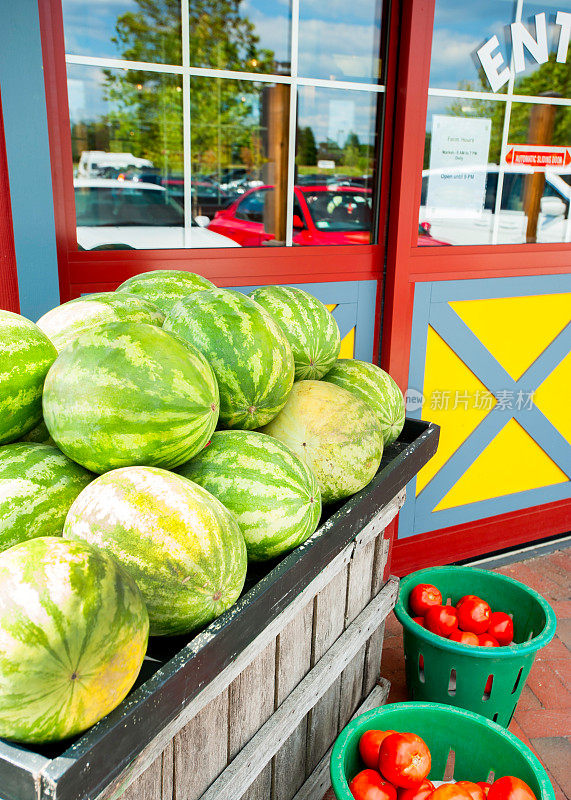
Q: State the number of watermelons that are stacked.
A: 12